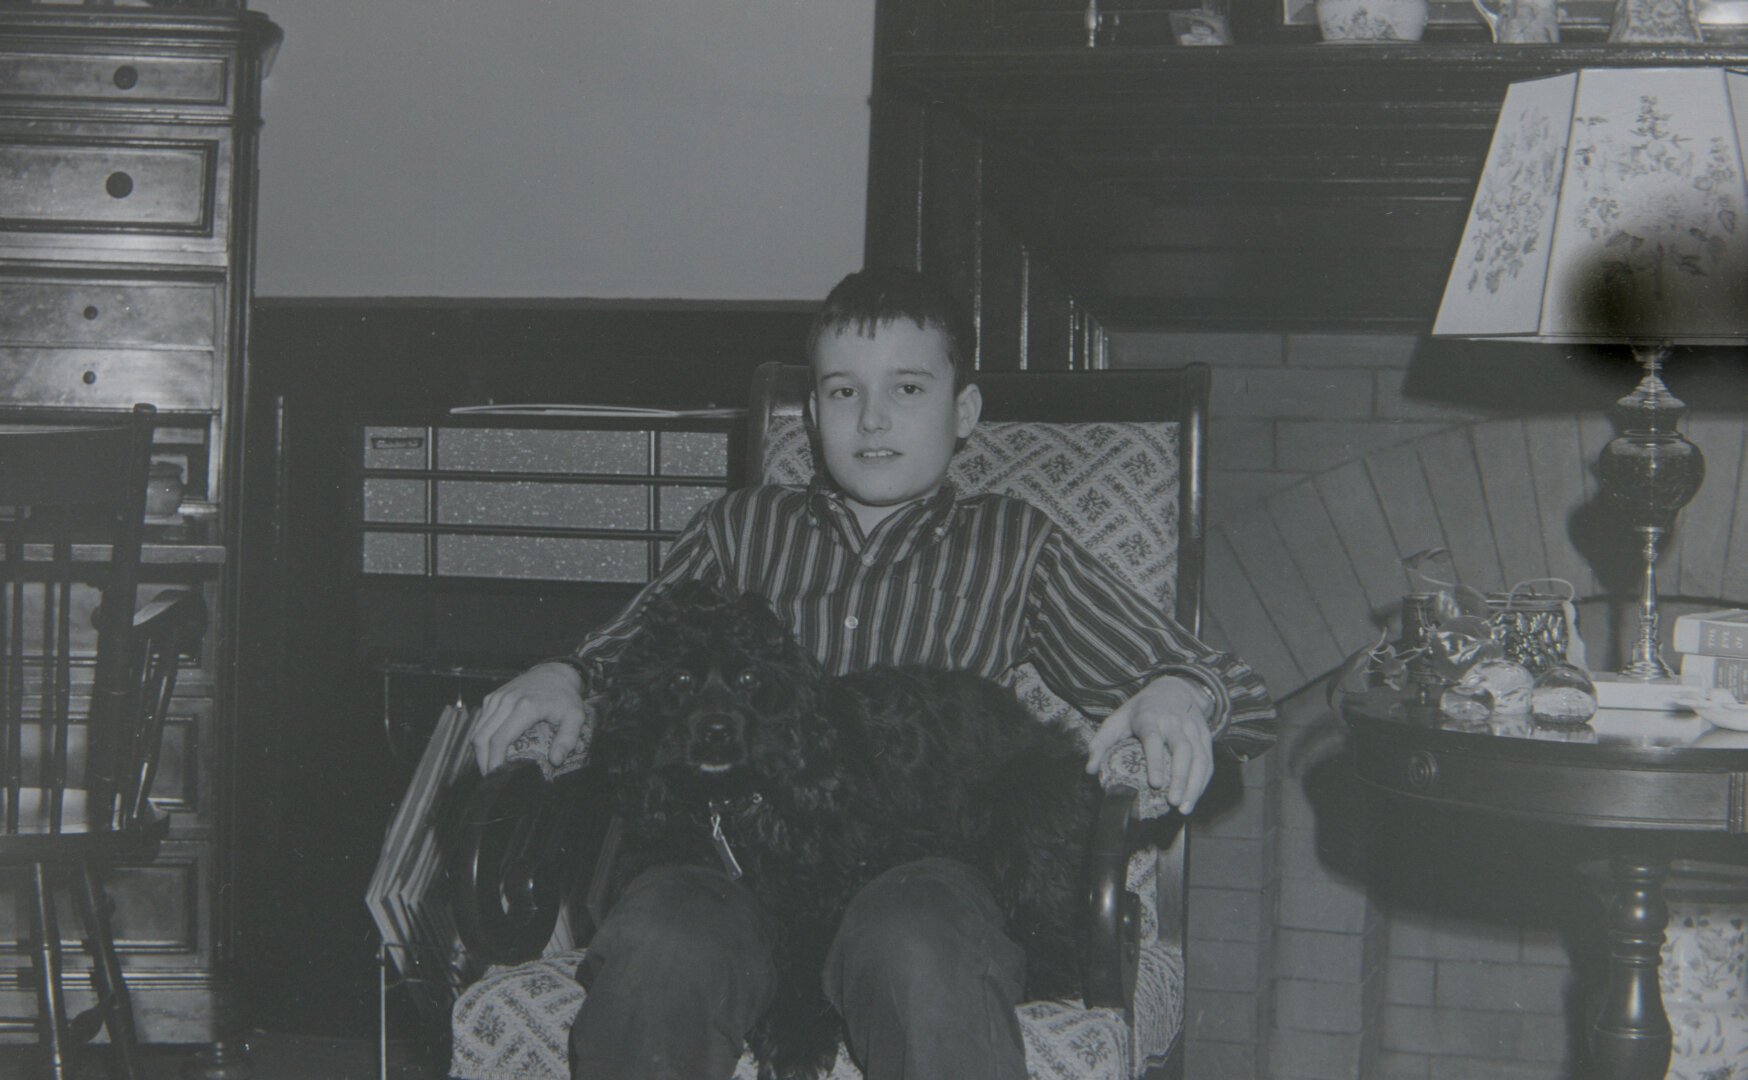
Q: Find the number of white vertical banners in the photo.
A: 0